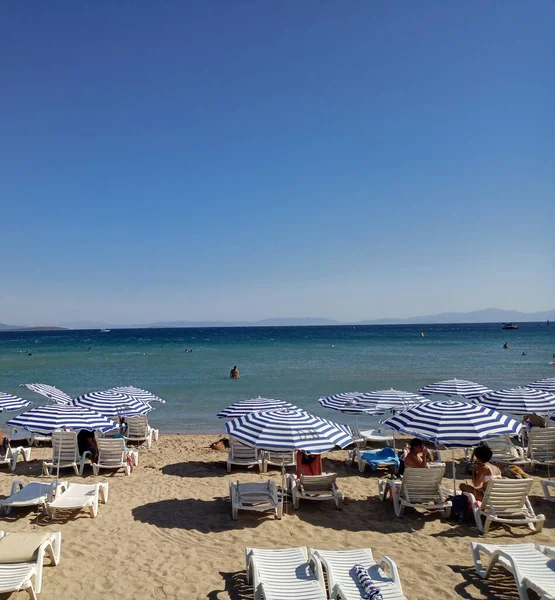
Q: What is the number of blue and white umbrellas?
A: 13